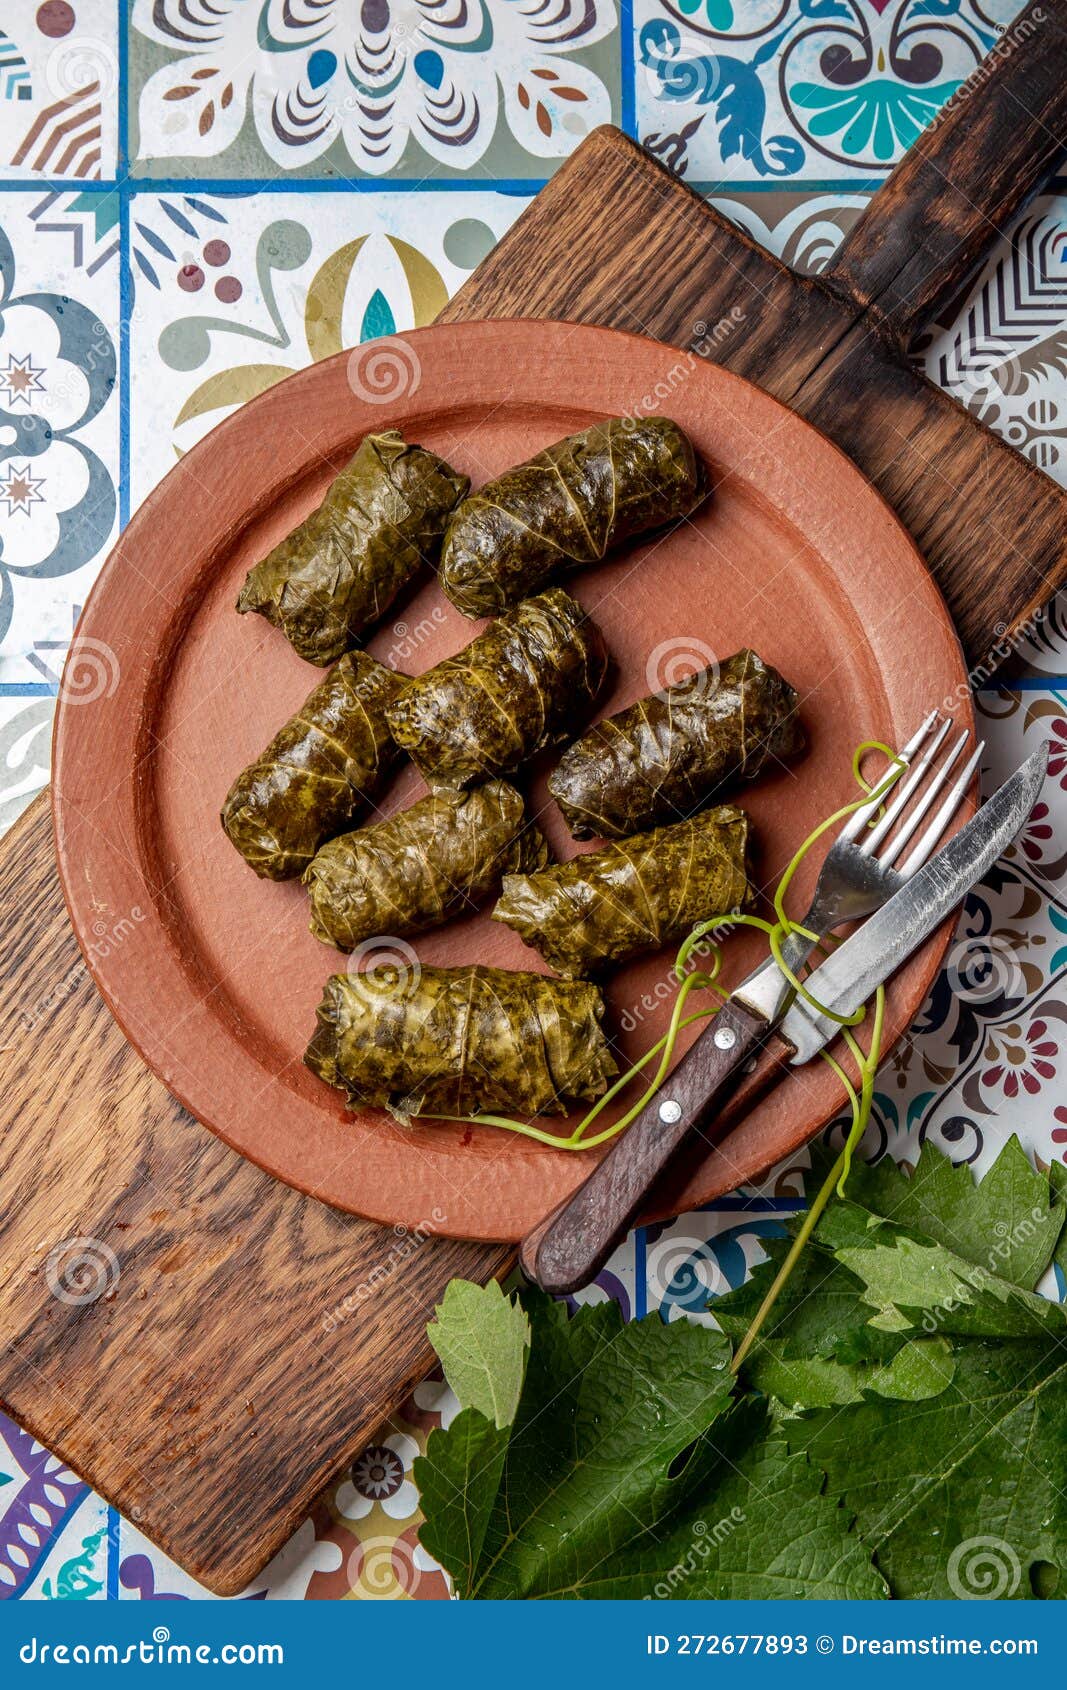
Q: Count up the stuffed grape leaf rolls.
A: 8